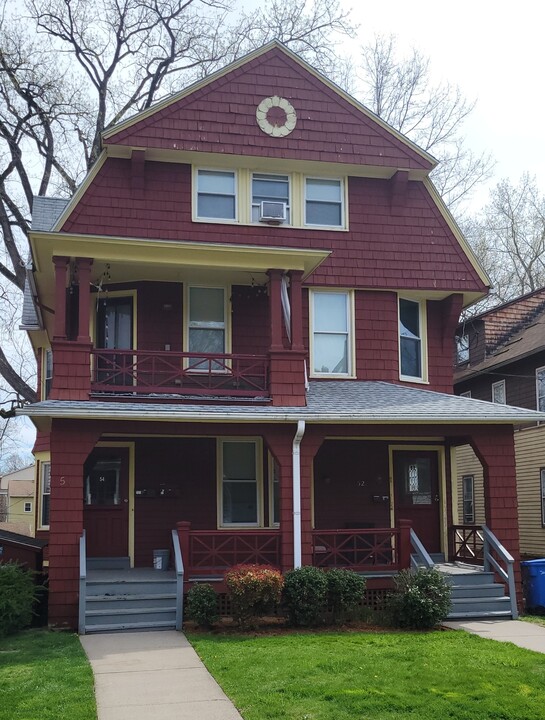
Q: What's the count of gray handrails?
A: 4